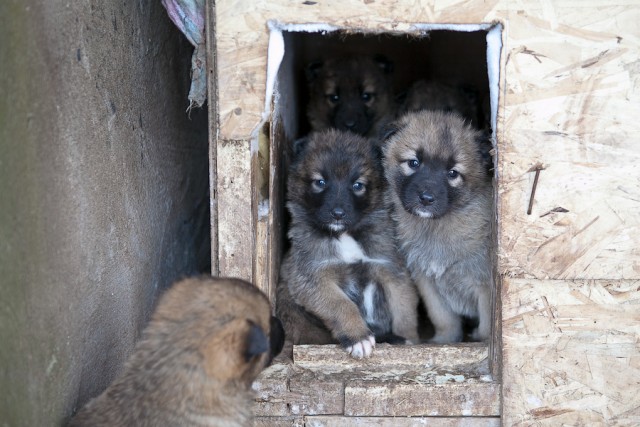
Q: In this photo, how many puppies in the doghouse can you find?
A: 4